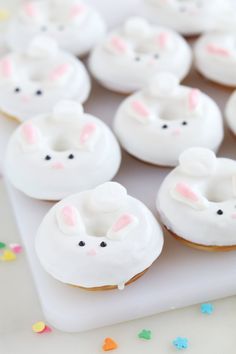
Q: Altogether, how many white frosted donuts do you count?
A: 10